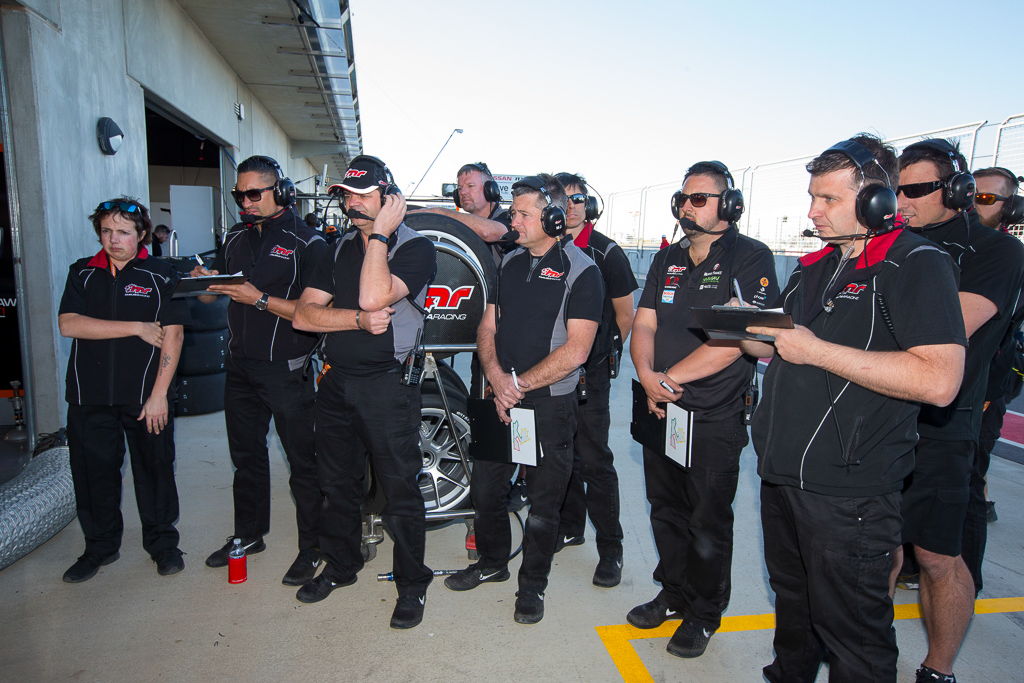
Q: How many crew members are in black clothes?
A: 10